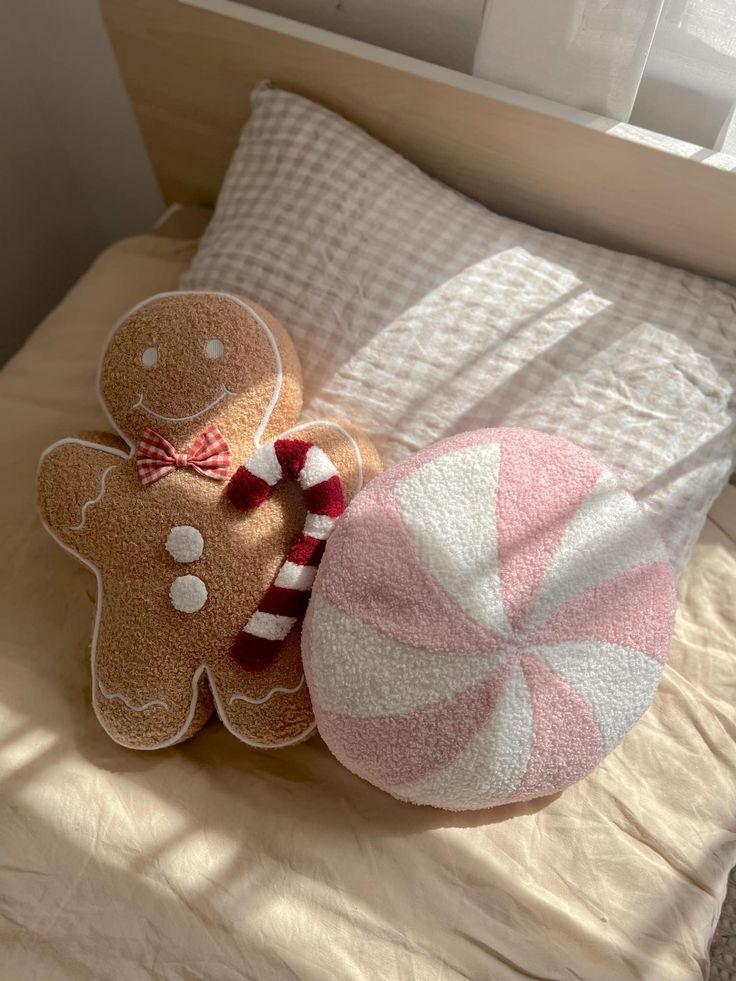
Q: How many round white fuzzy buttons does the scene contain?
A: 2